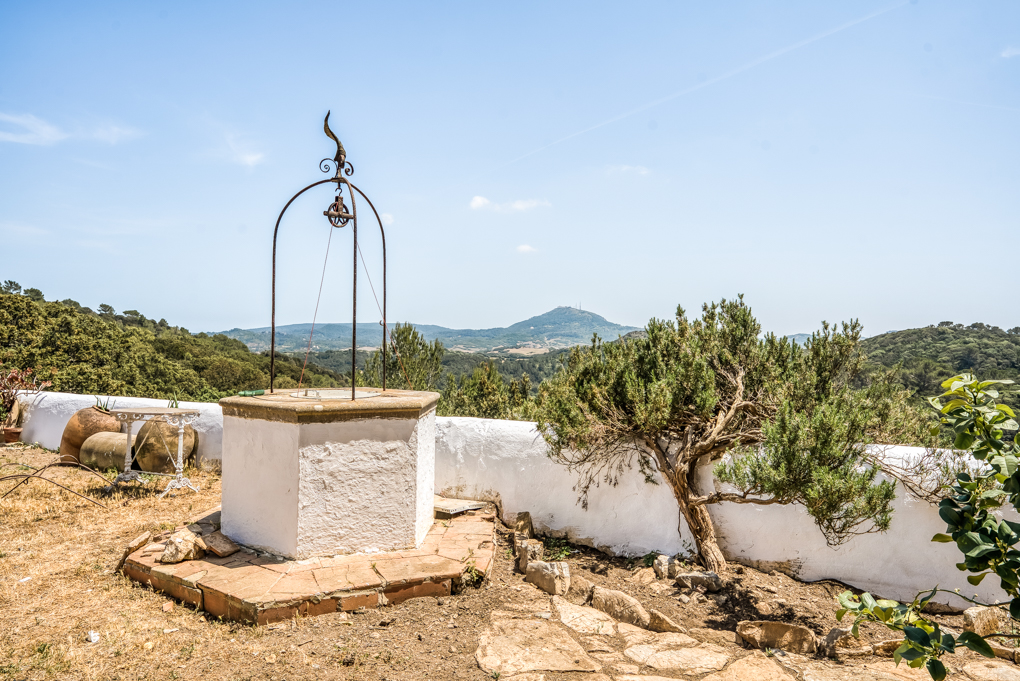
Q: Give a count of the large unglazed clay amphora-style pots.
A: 3